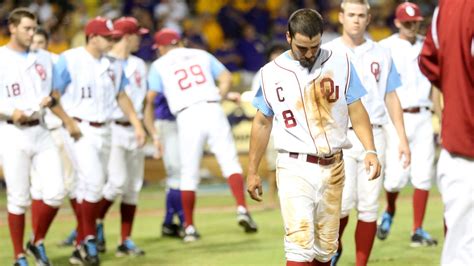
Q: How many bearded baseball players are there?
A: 1